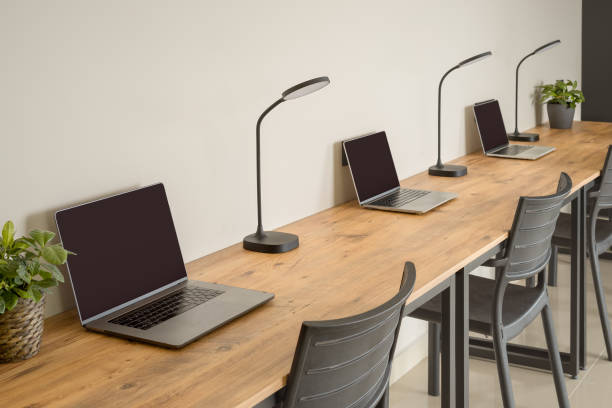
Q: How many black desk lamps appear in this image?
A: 3